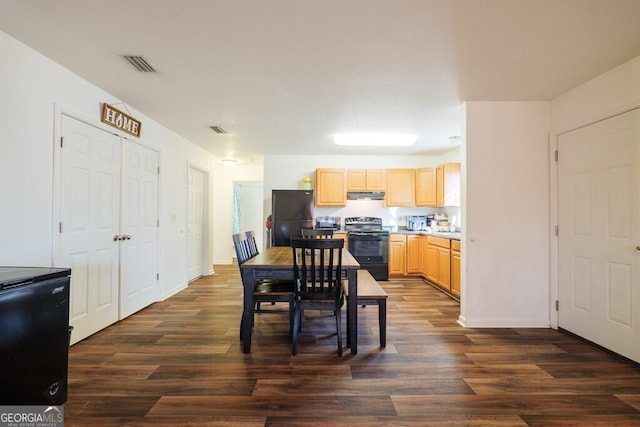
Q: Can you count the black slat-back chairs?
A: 4